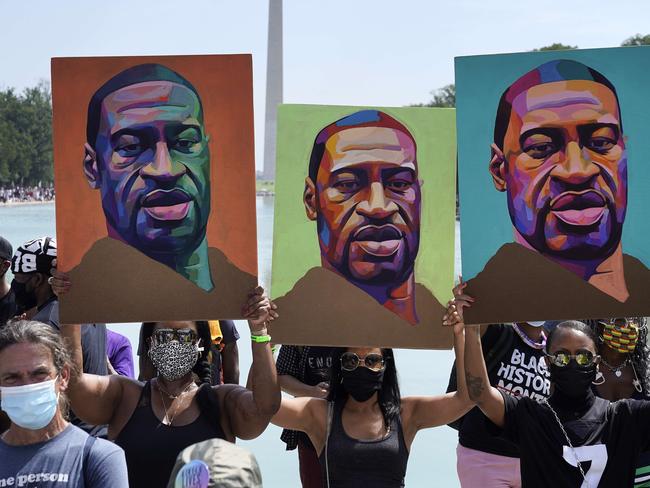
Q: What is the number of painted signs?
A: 3